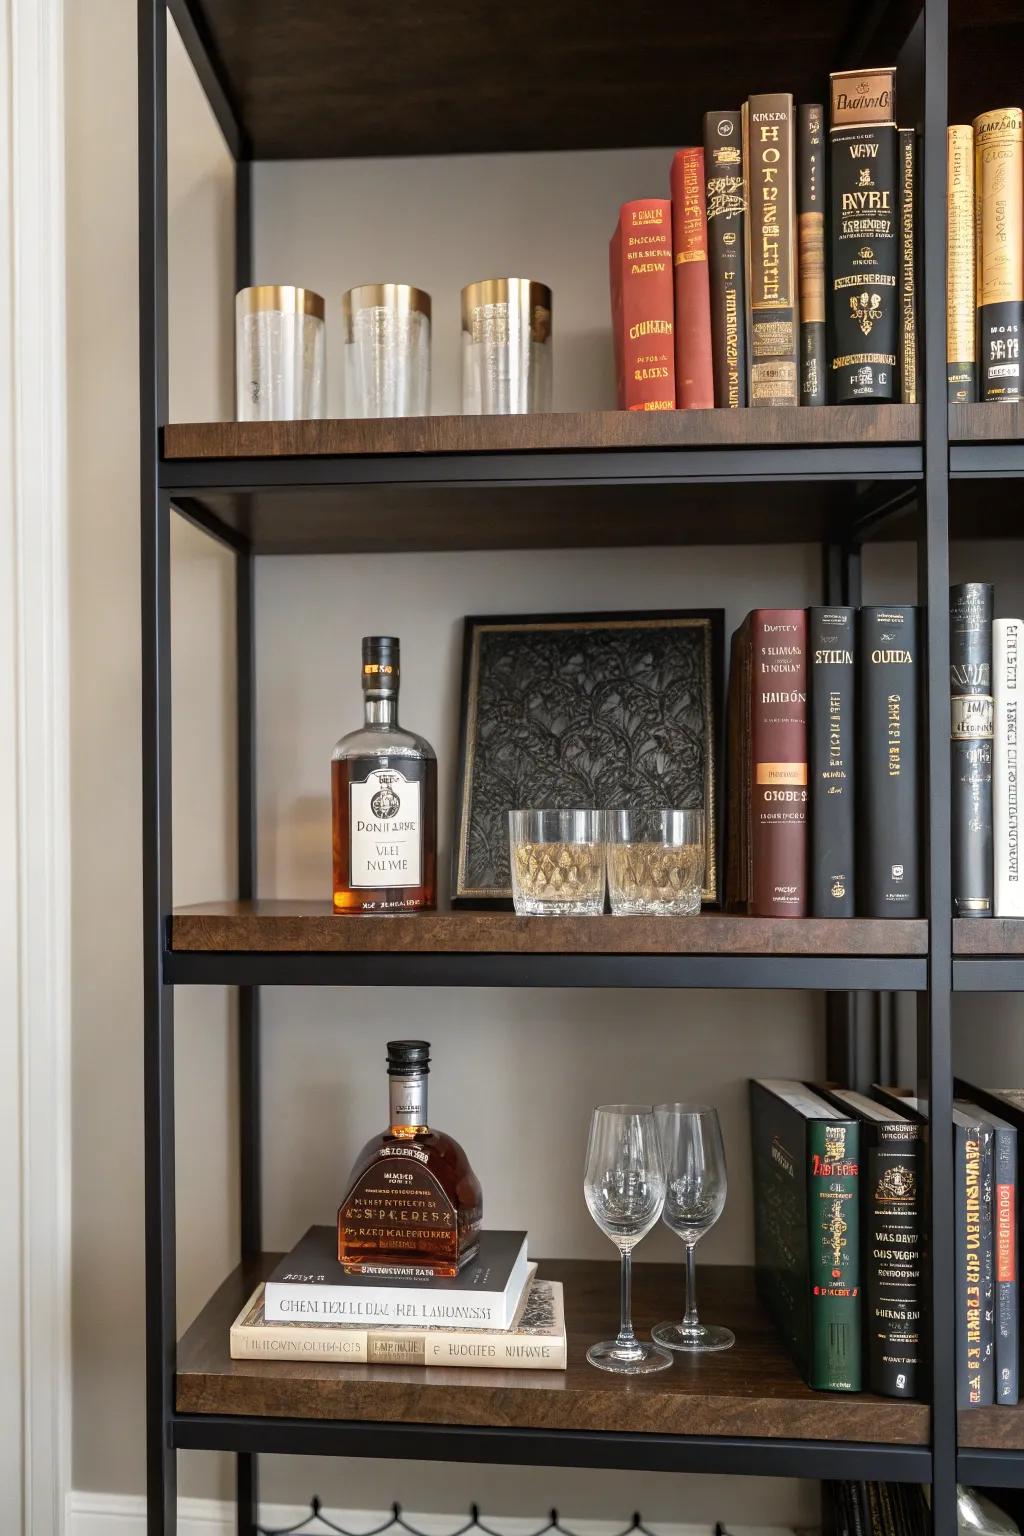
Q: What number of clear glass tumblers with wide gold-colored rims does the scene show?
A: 3